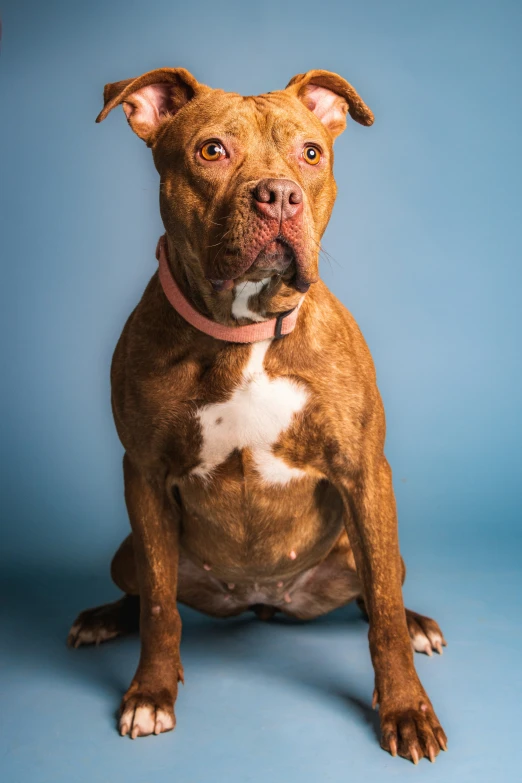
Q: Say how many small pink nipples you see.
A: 6